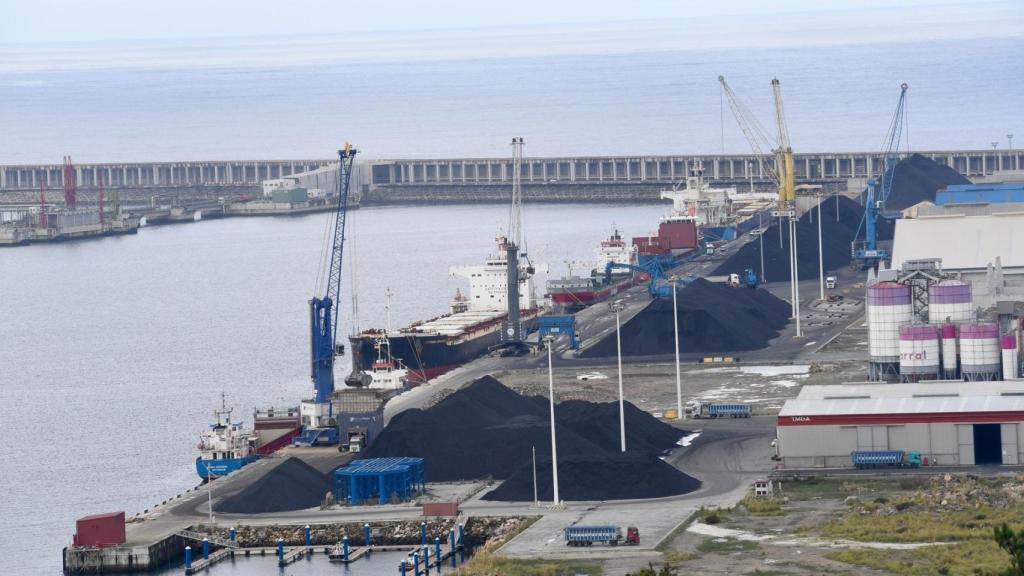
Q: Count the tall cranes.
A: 5